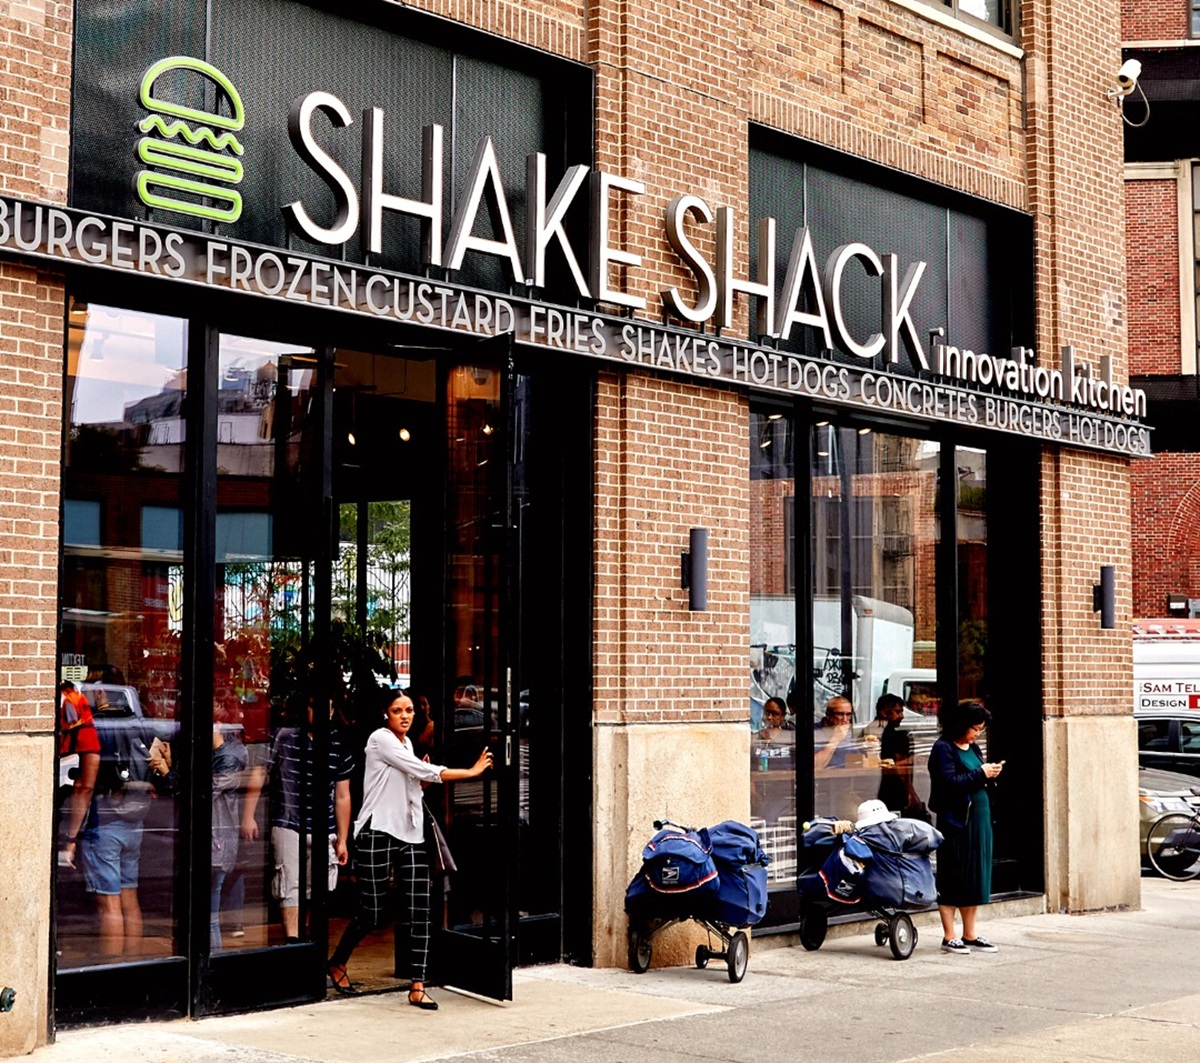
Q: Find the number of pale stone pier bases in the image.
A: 3